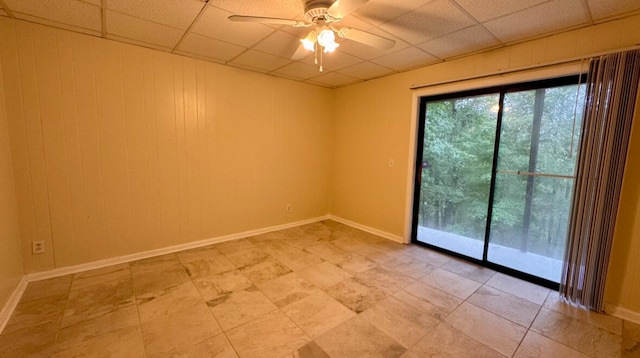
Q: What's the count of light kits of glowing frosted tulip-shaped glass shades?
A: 1